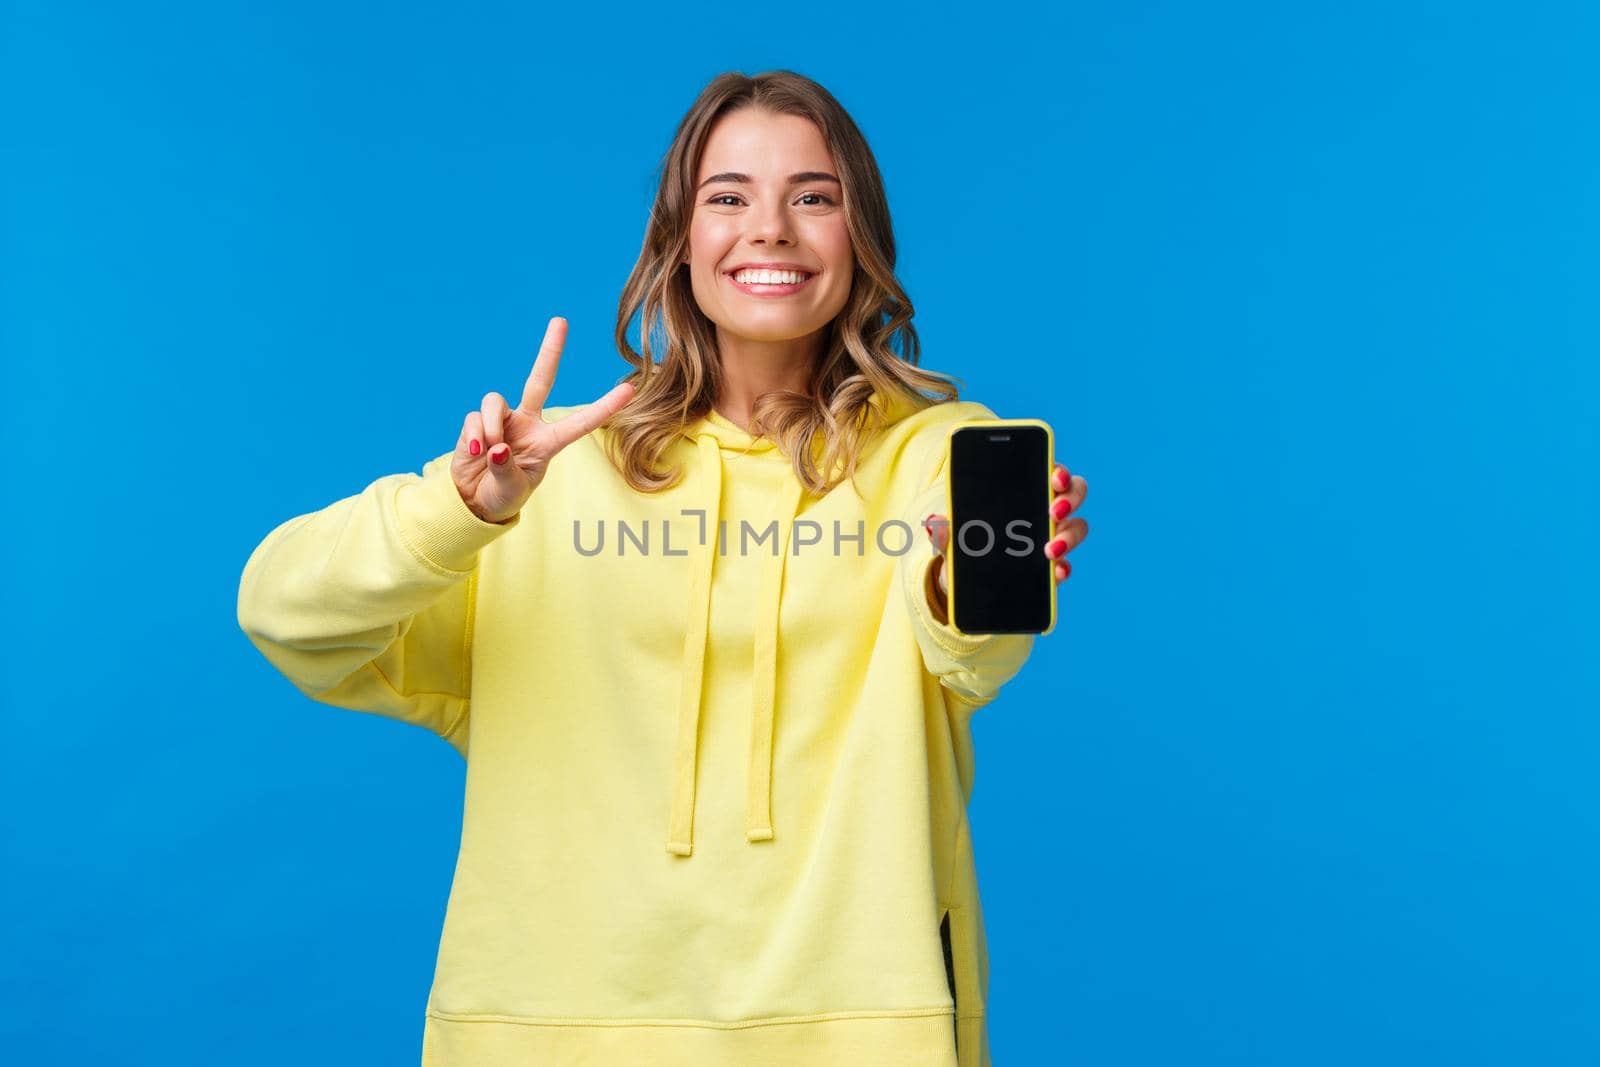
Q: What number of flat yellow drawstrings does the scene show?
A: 2